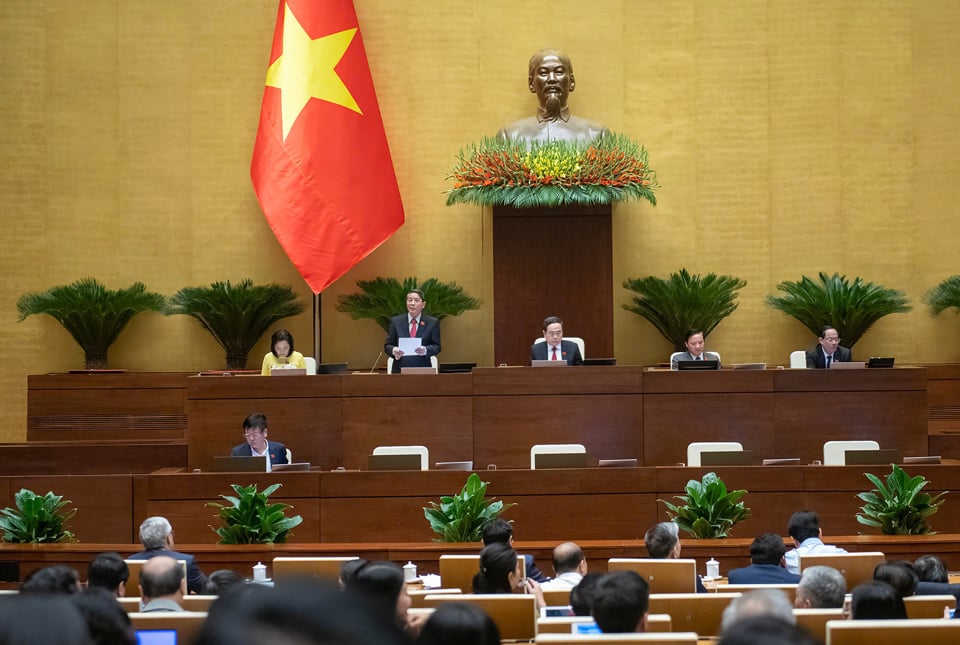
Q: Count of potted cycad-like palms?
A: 6